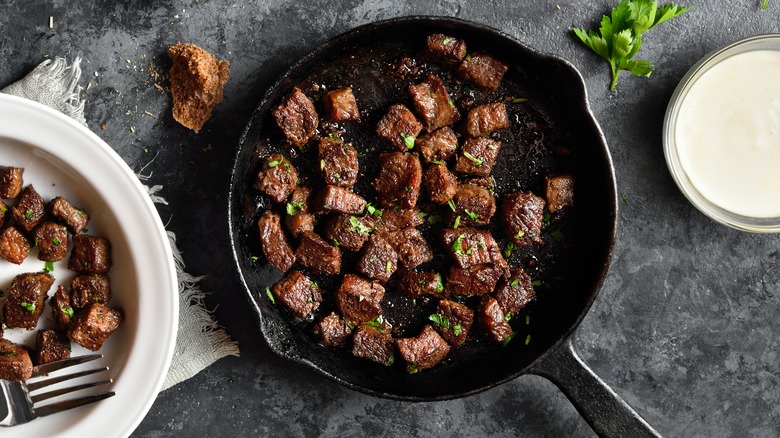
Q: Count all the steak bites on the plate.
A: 13